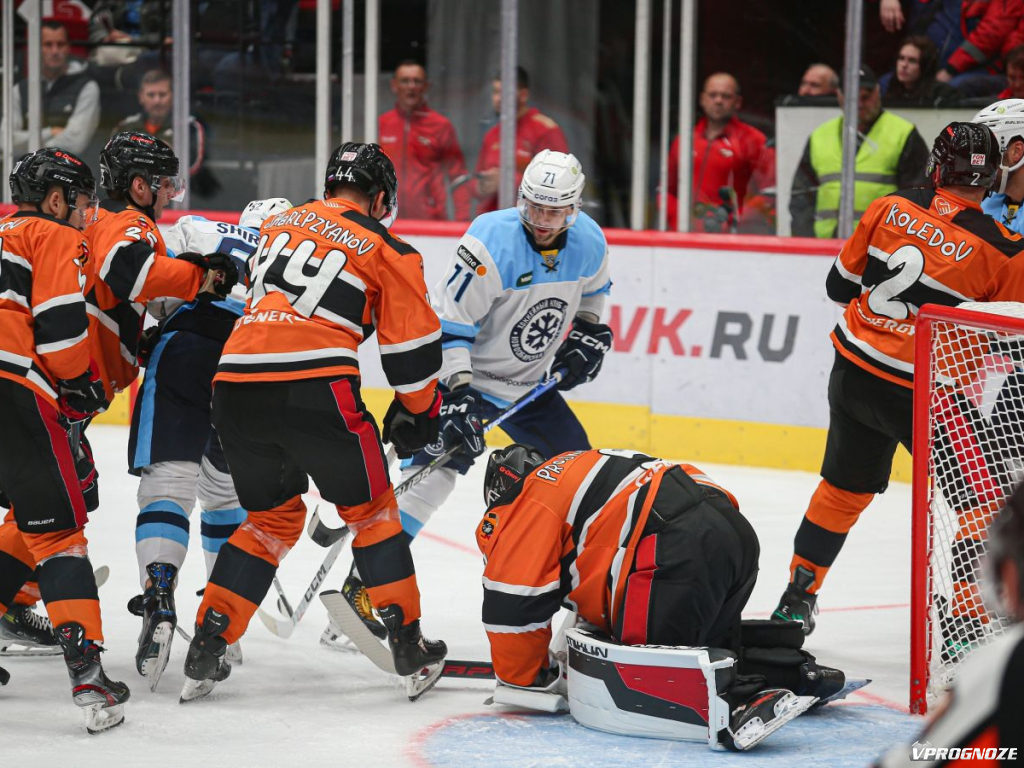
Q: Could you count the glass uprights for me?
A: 11